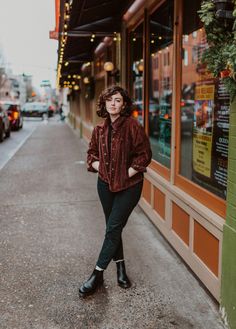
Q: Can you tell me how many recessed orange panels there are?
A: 4